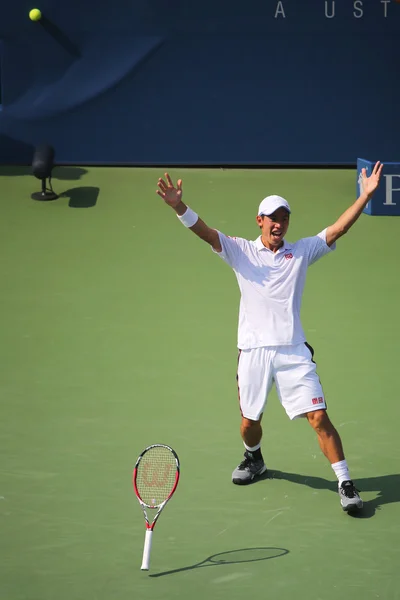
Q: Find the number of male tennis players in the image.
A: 1